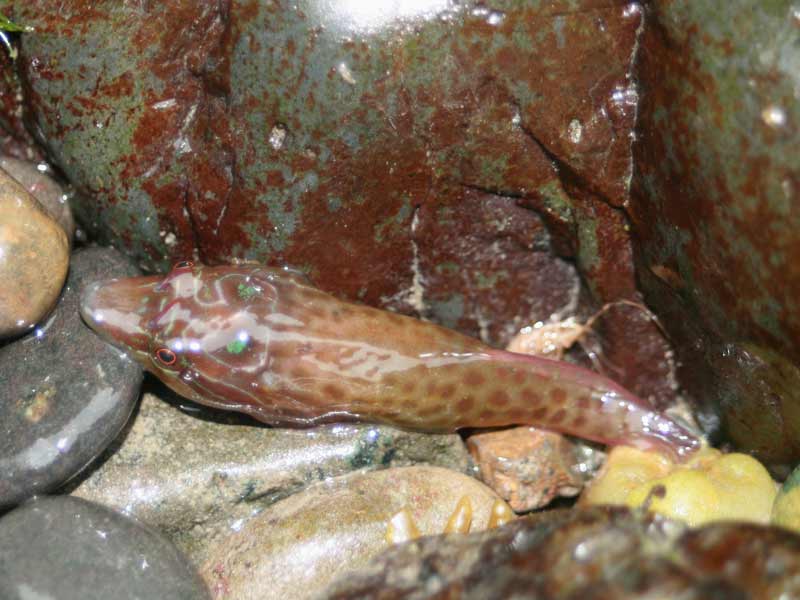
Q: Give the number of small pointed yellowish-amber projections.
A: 3